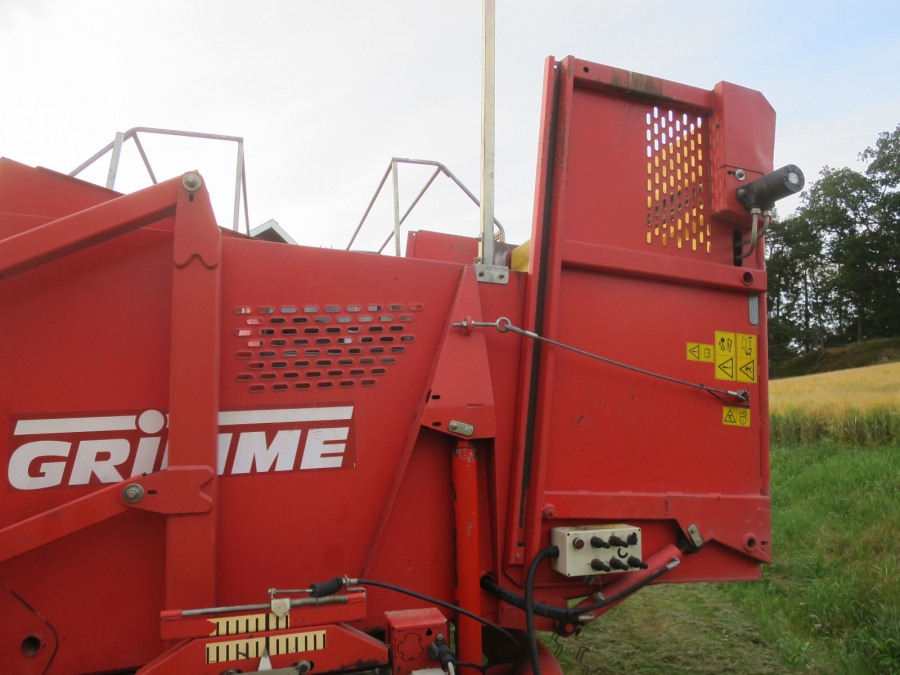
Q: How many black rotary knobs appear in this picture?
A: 1